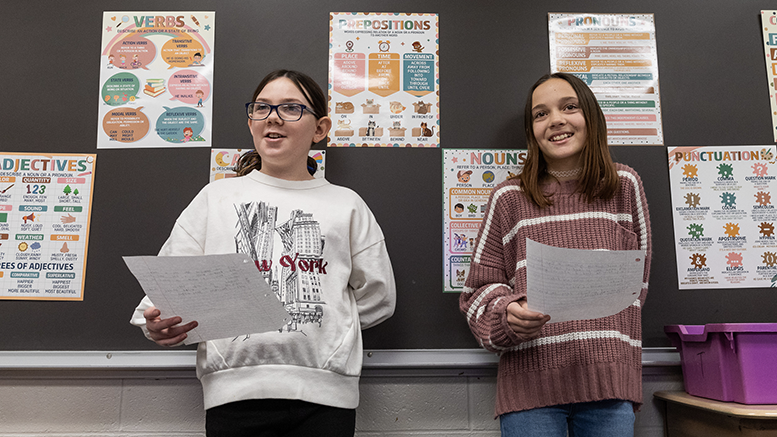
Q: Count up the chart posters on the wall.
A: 8